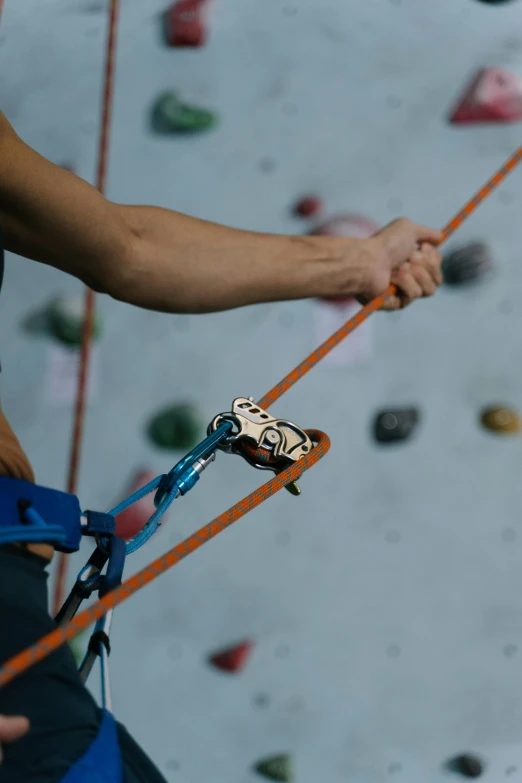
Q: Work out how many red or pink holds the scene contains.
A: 6